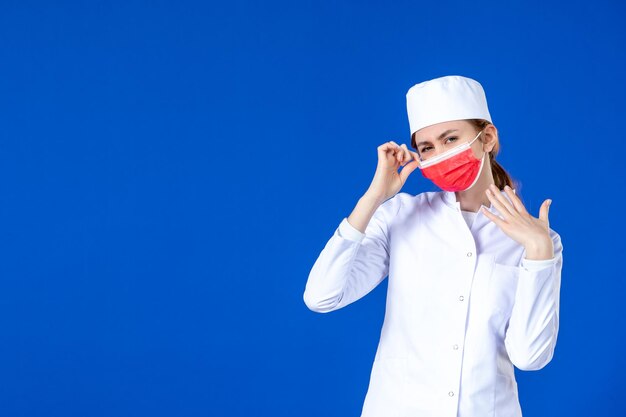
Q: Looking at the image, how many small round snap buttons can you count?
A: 4